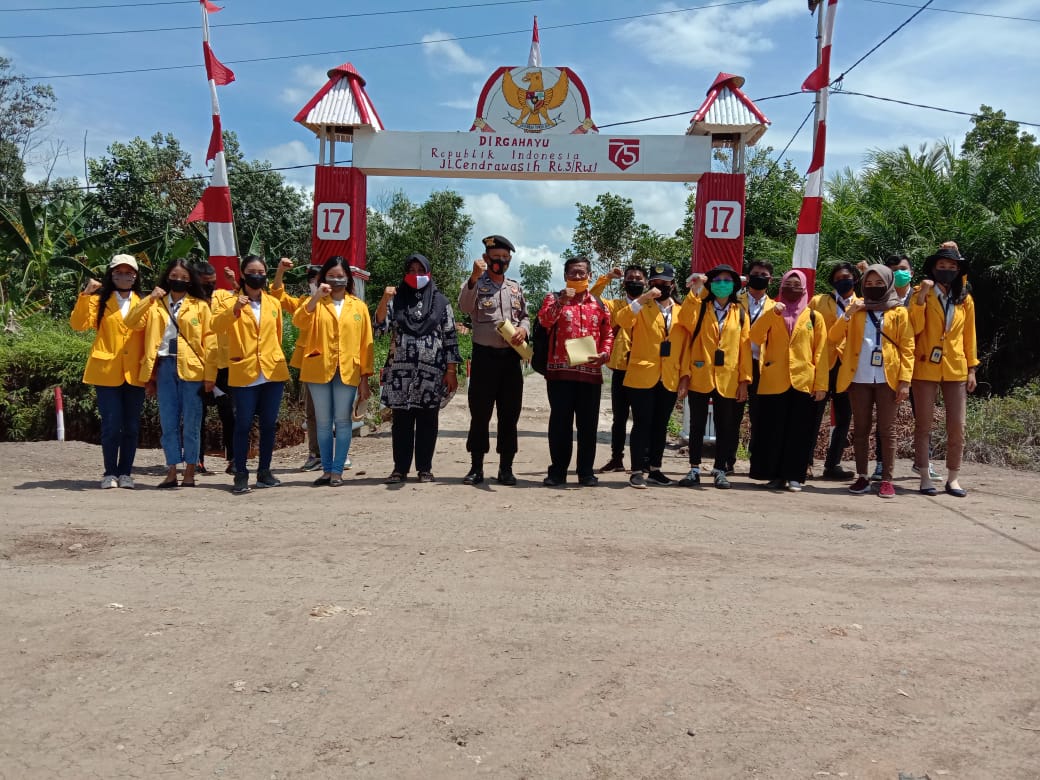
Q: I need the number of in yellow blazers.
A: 15